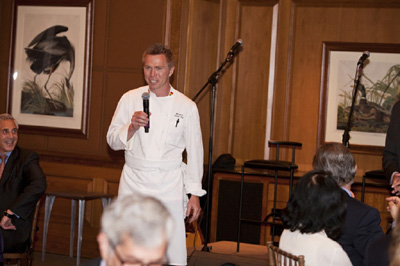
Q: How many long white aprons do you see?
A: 1